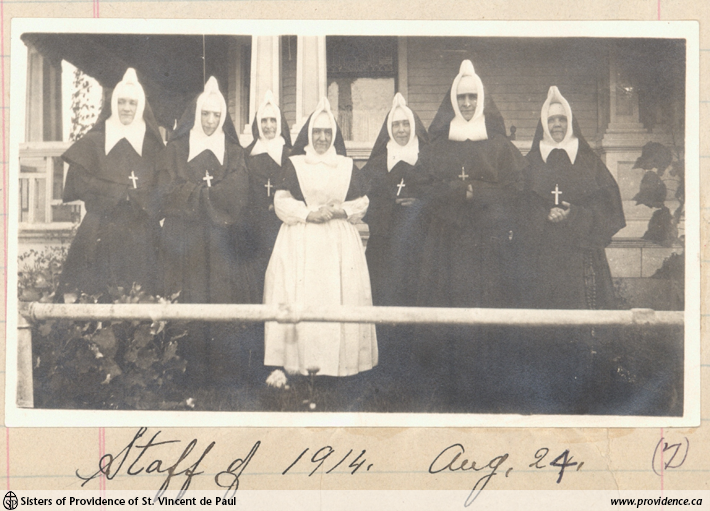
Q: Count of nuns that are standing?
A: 7